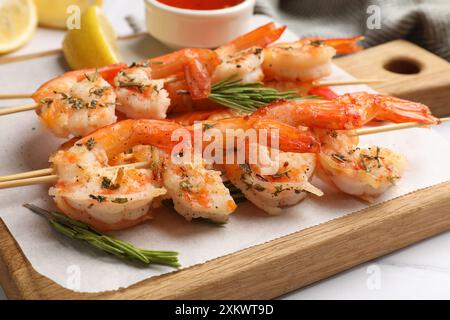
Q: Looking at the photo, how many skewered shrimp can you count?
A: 8